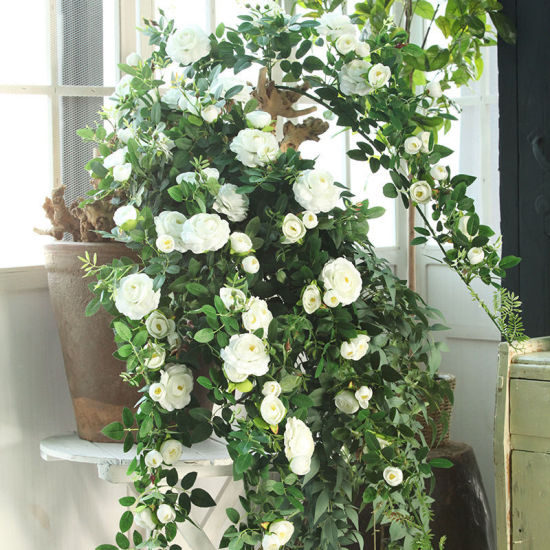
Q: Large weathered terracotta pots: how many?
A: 1